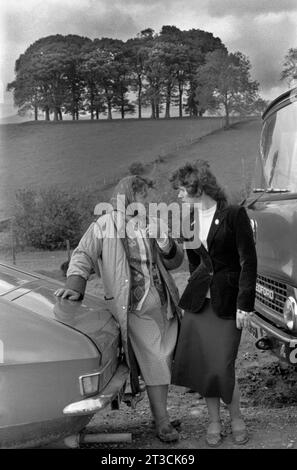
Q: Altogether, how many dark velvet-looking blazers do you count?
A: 1